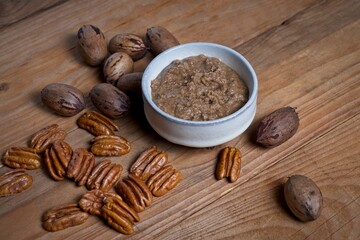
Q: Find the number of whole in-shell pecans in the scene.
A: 9